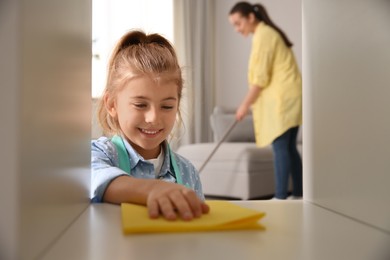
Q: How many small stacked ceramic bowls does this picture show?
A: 0